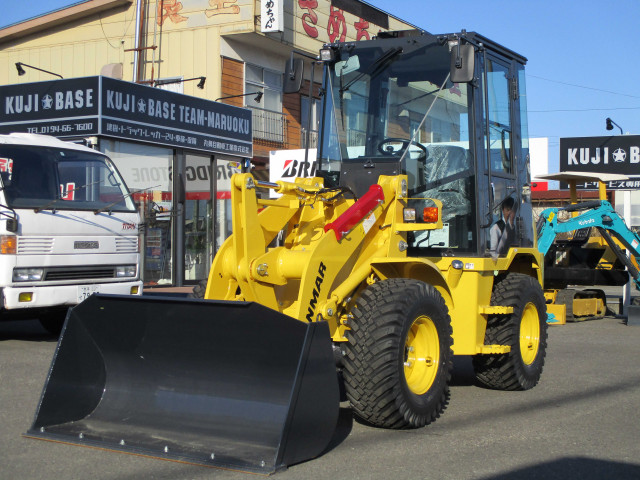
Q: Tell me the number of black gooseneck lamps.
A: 4